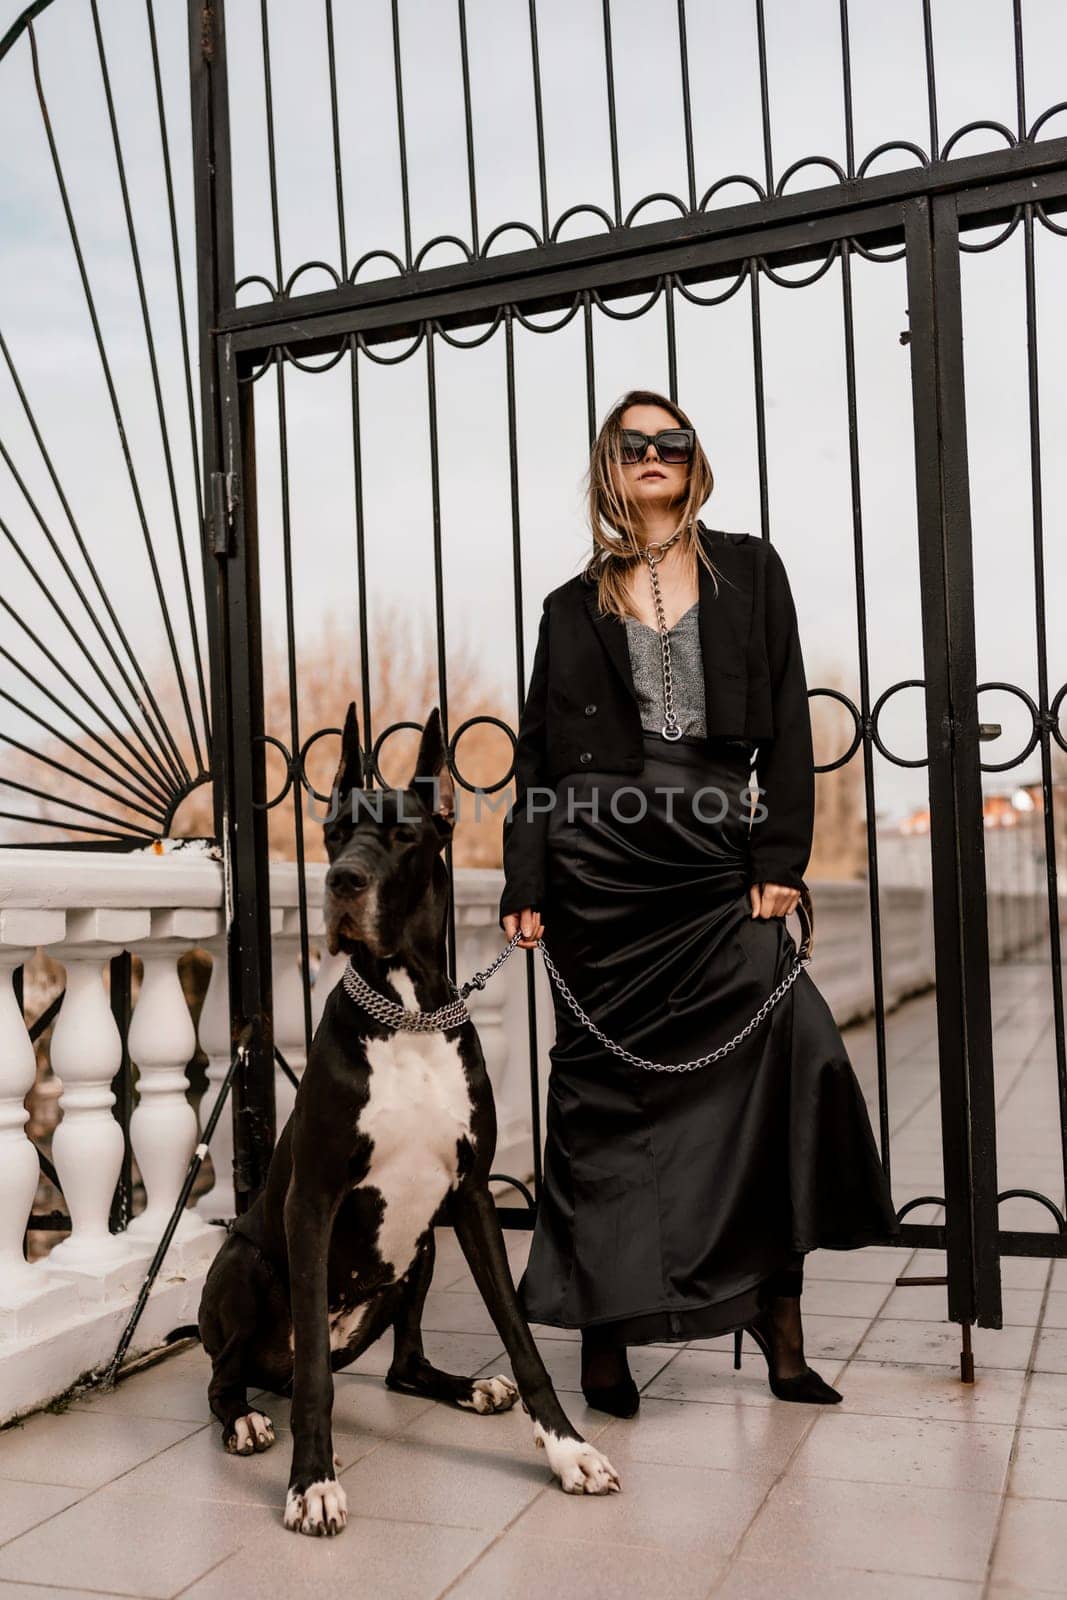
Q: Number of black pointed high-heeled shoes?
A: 2